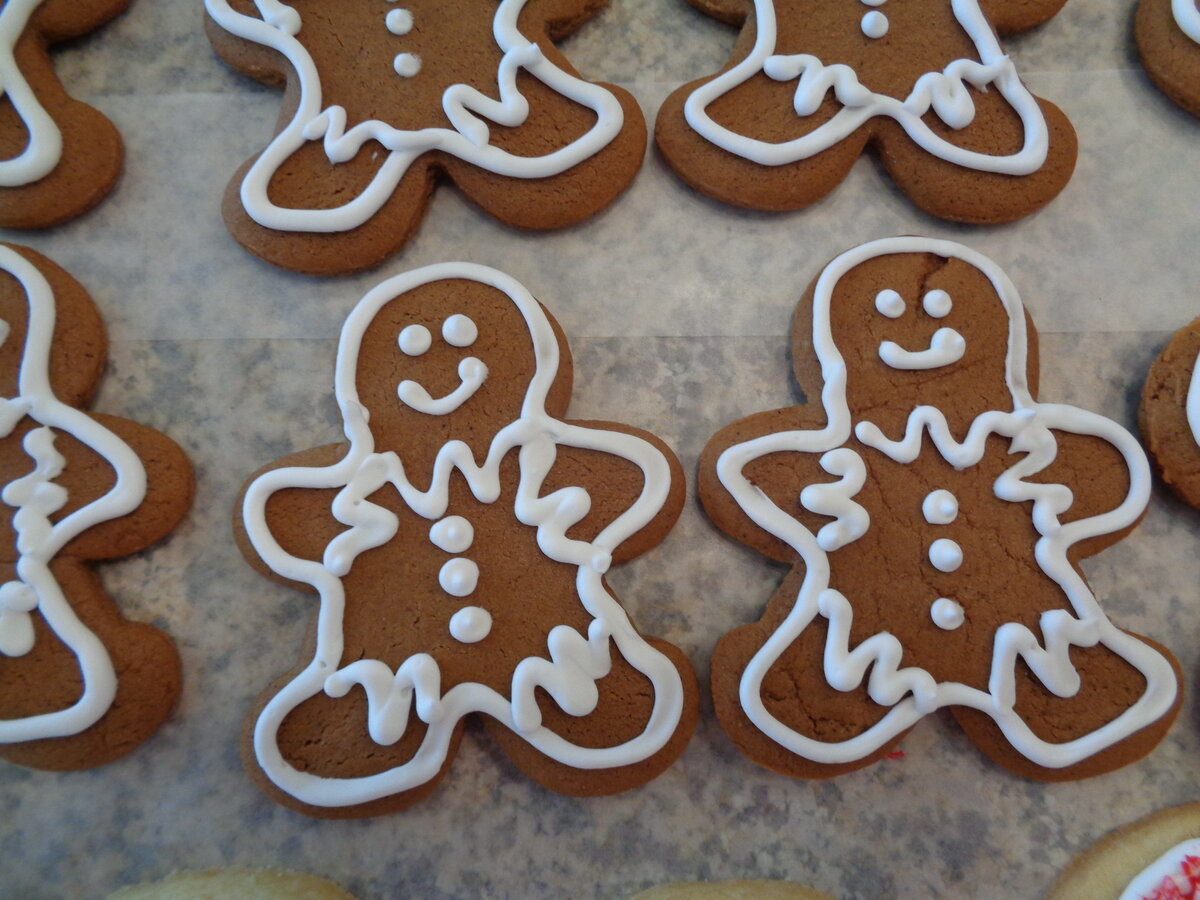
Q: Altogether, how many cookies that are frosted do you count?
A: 9